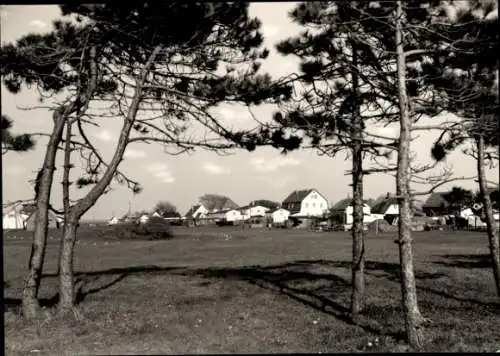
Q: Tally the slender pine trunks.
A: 5